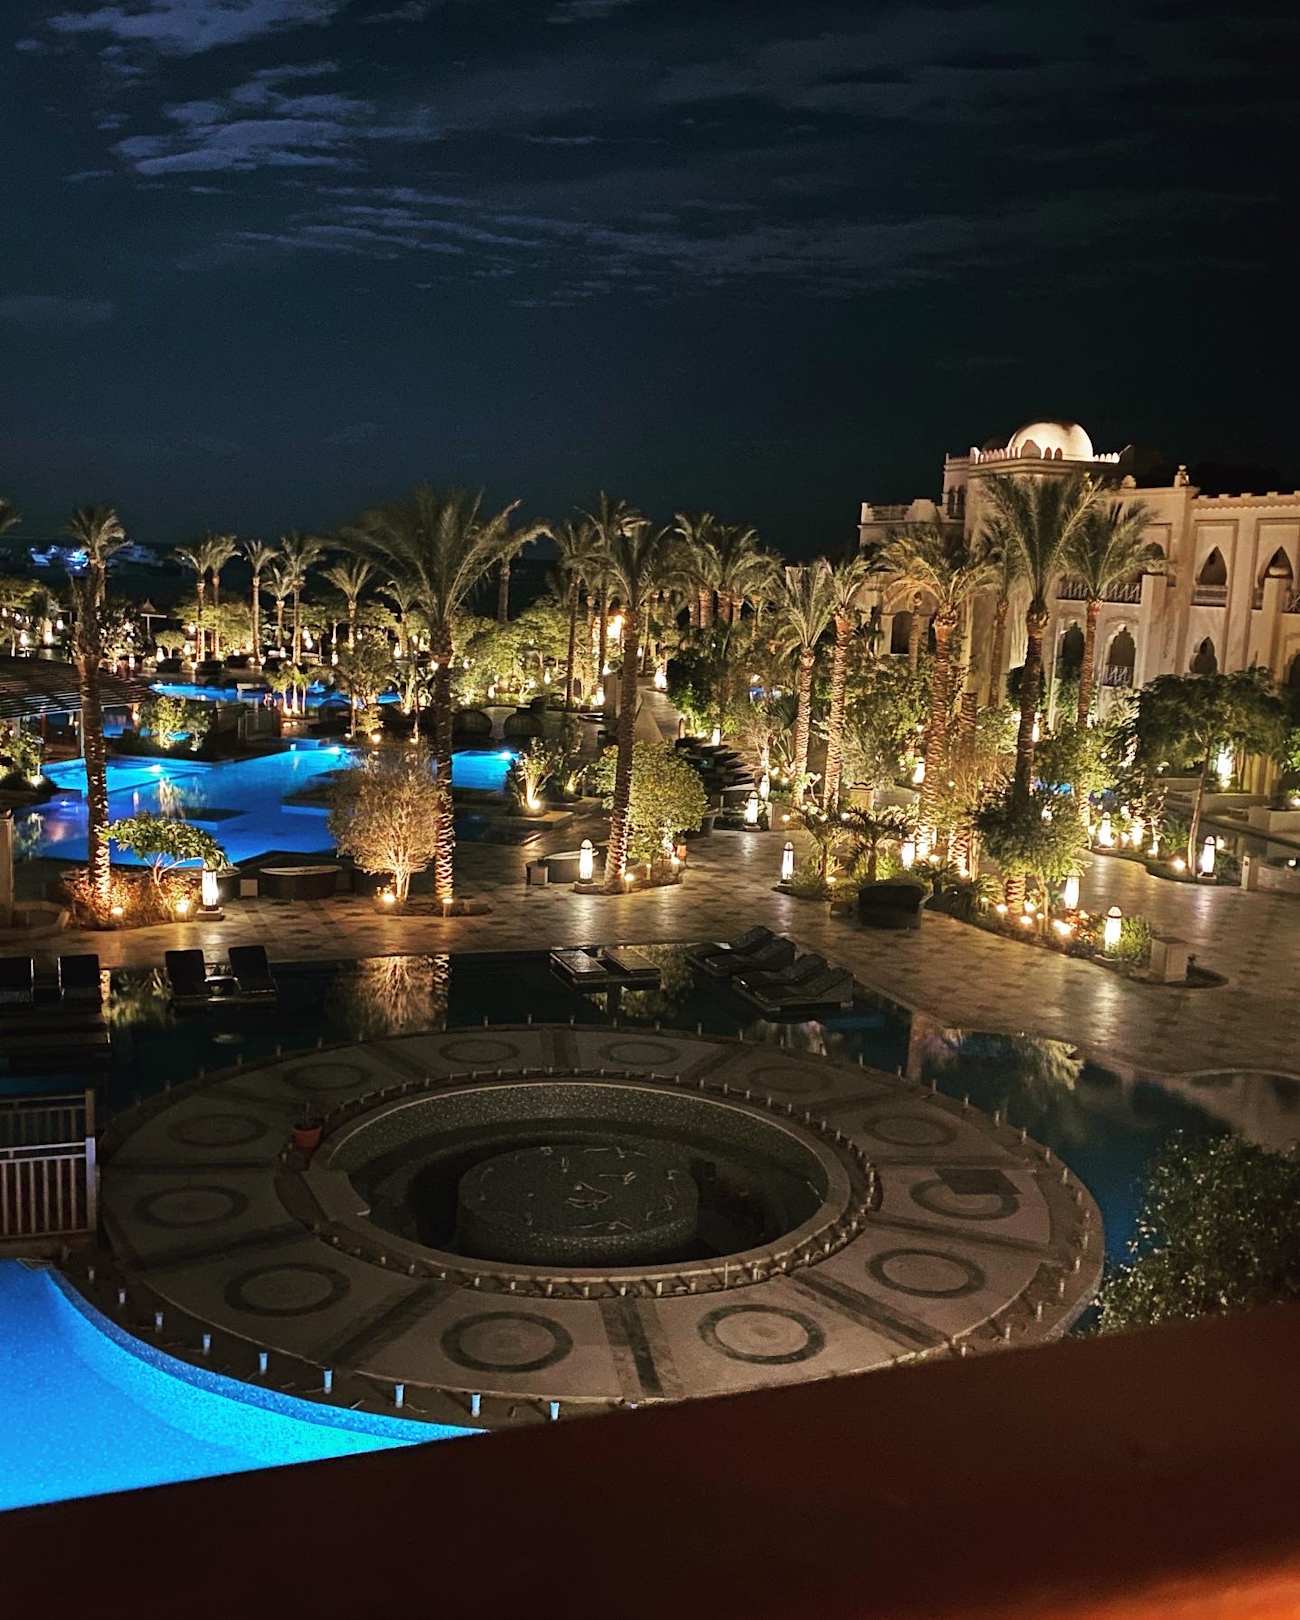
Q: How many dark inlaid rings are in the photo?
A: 12